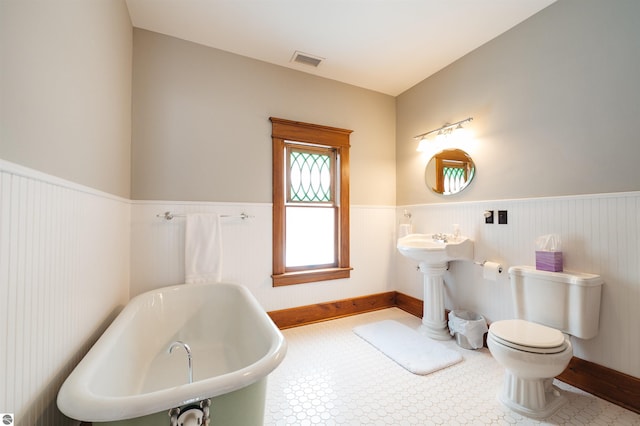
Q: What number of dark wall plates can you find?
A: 2